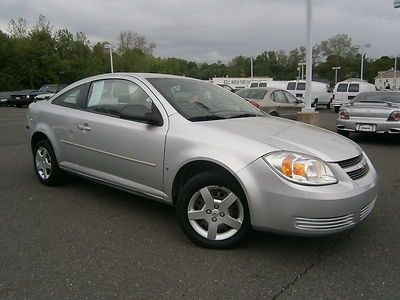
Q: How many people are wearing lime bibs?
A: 0